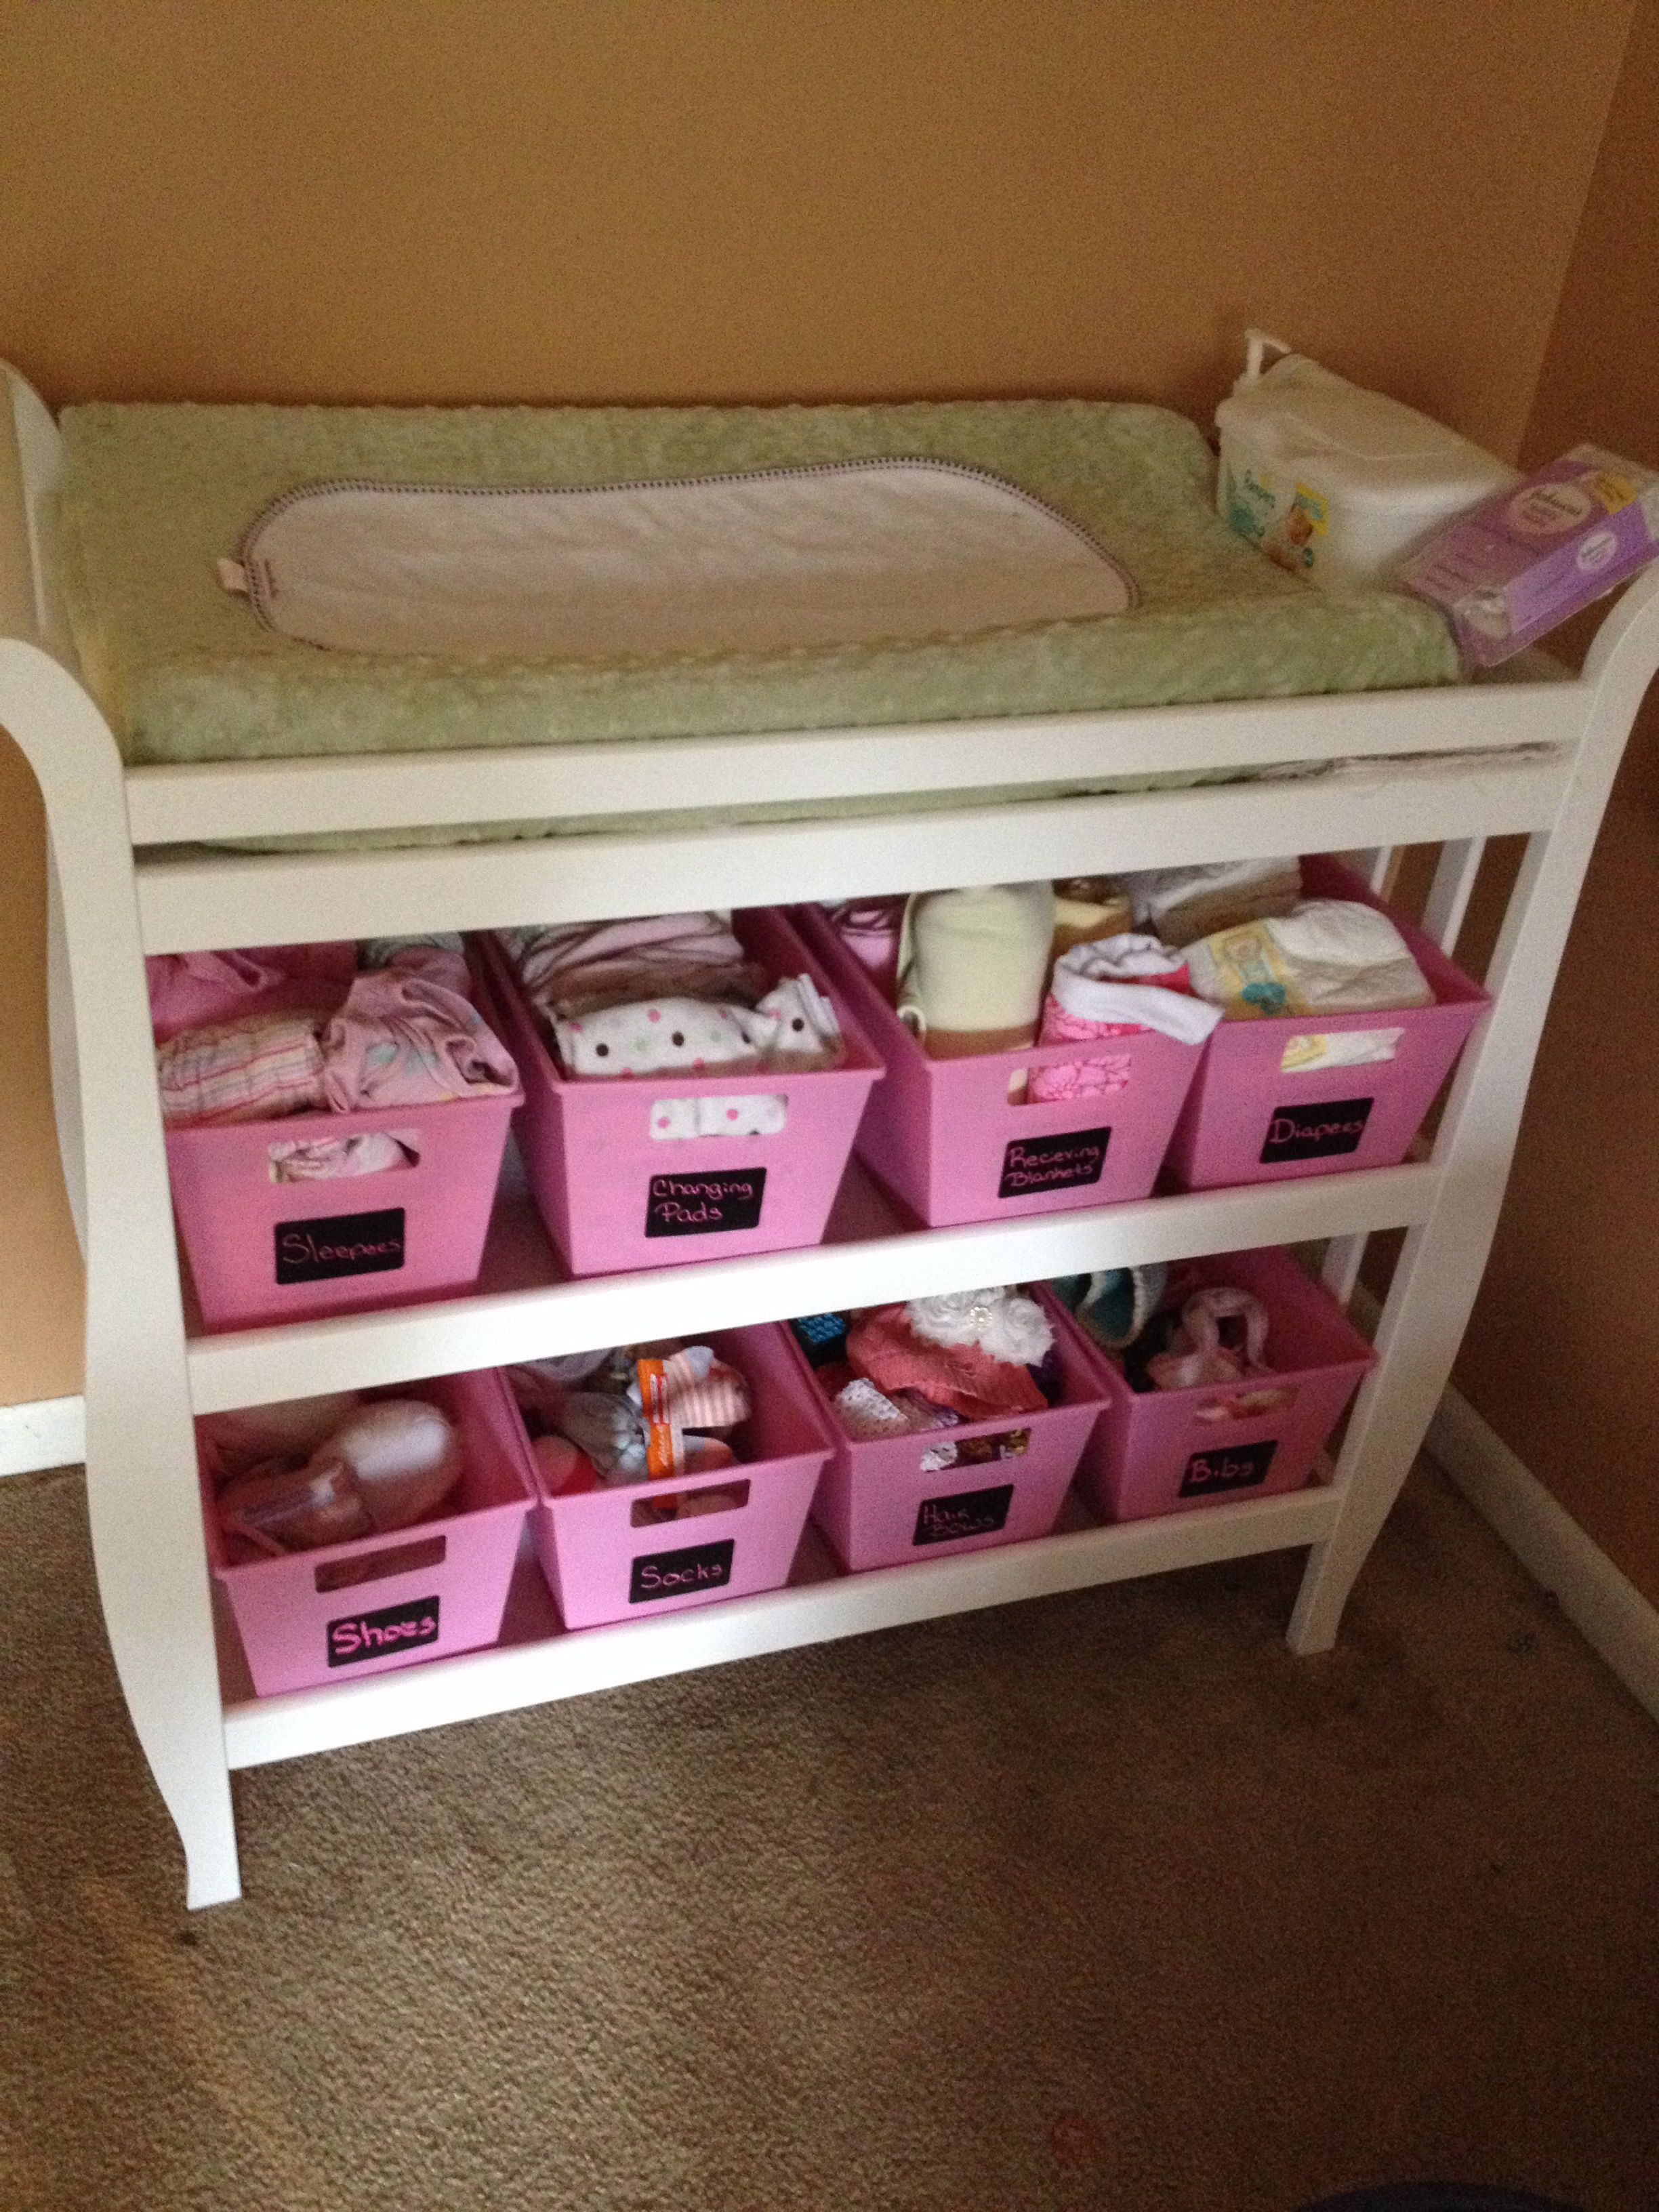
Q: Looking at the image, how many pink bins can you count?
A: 8